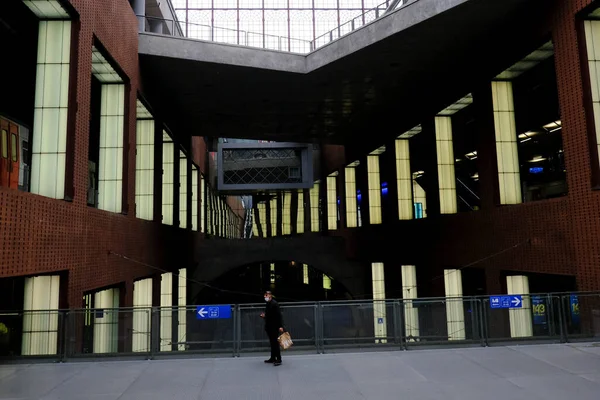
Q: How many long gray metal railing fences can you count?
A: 1